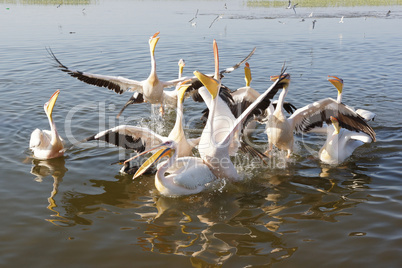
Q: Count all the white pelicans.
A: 10